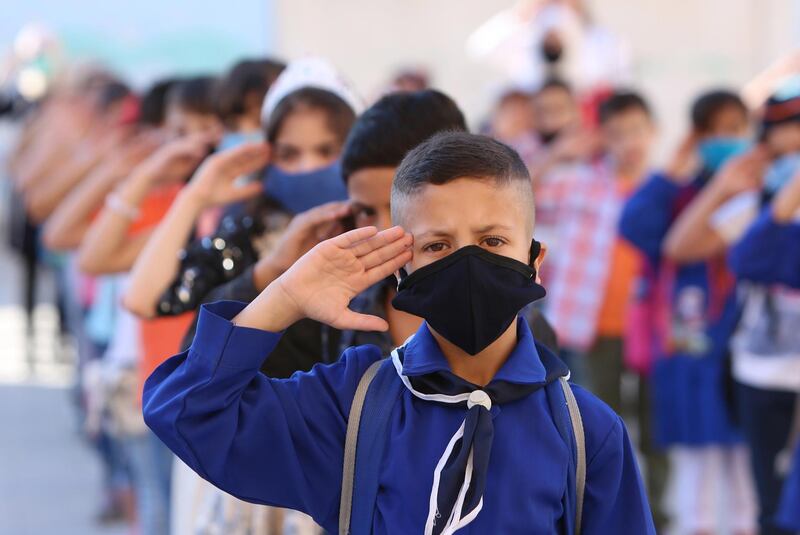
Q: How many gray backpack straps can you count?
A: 2